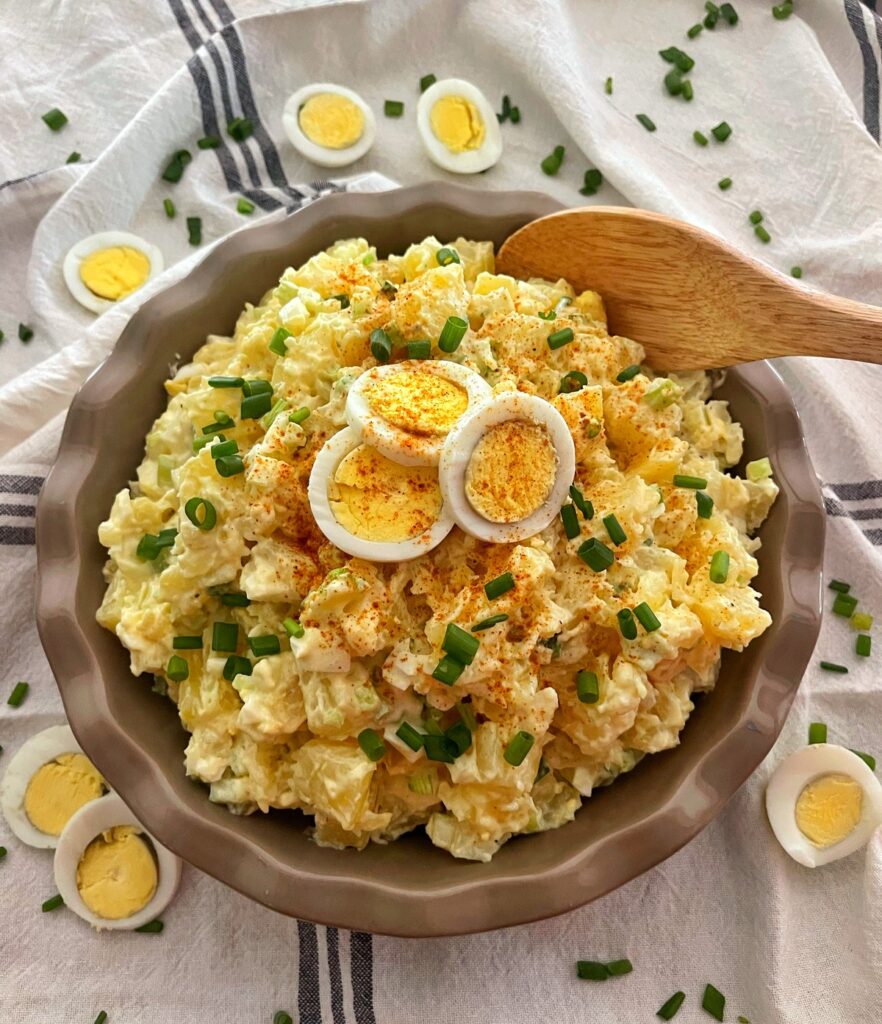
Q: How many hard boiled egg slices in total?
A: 9